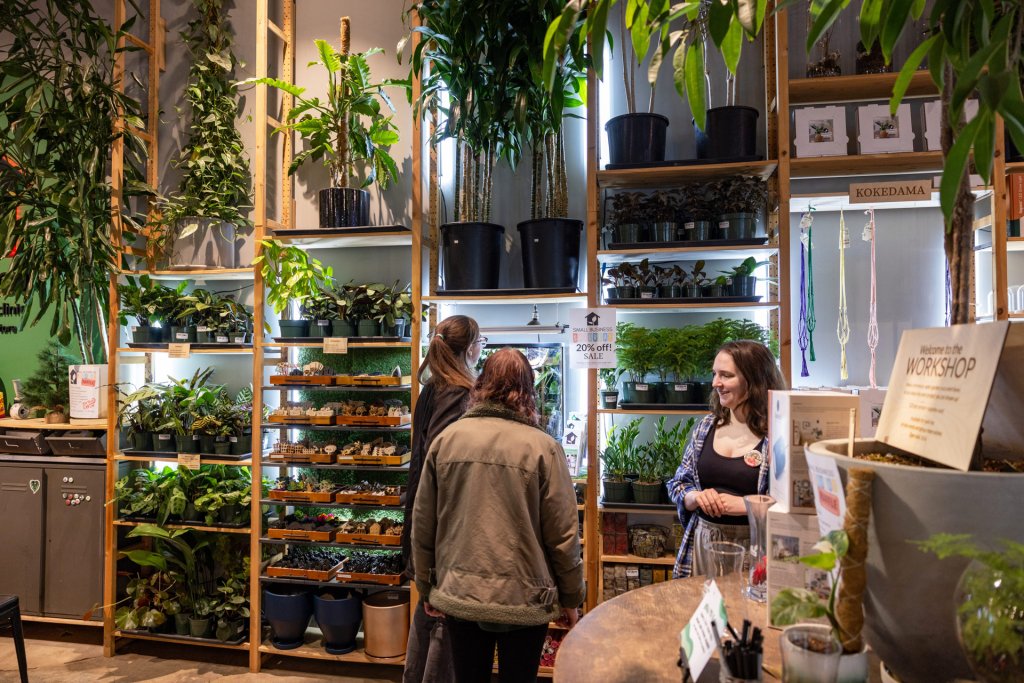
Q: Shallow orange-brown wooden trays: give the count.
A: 12